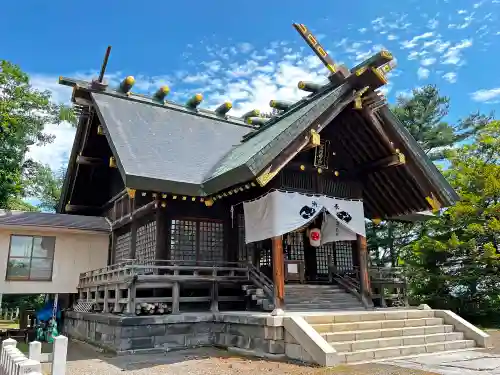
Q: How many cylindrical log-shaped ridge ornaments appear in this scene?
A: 8